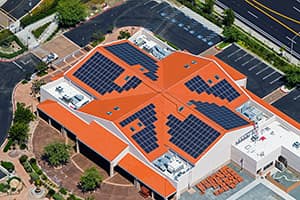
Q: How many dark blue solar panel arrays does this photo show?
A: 6